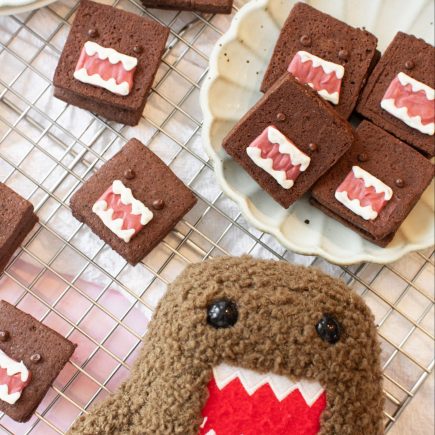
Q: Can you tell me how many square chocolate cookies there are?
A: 9